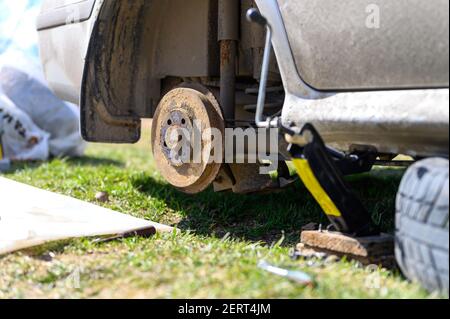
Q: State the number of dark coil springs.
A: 1